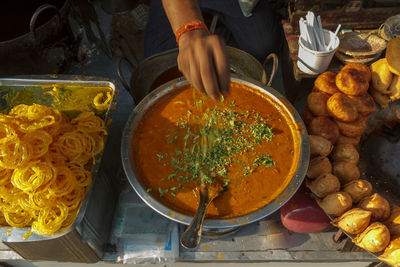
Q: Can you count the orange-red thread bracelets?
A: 1